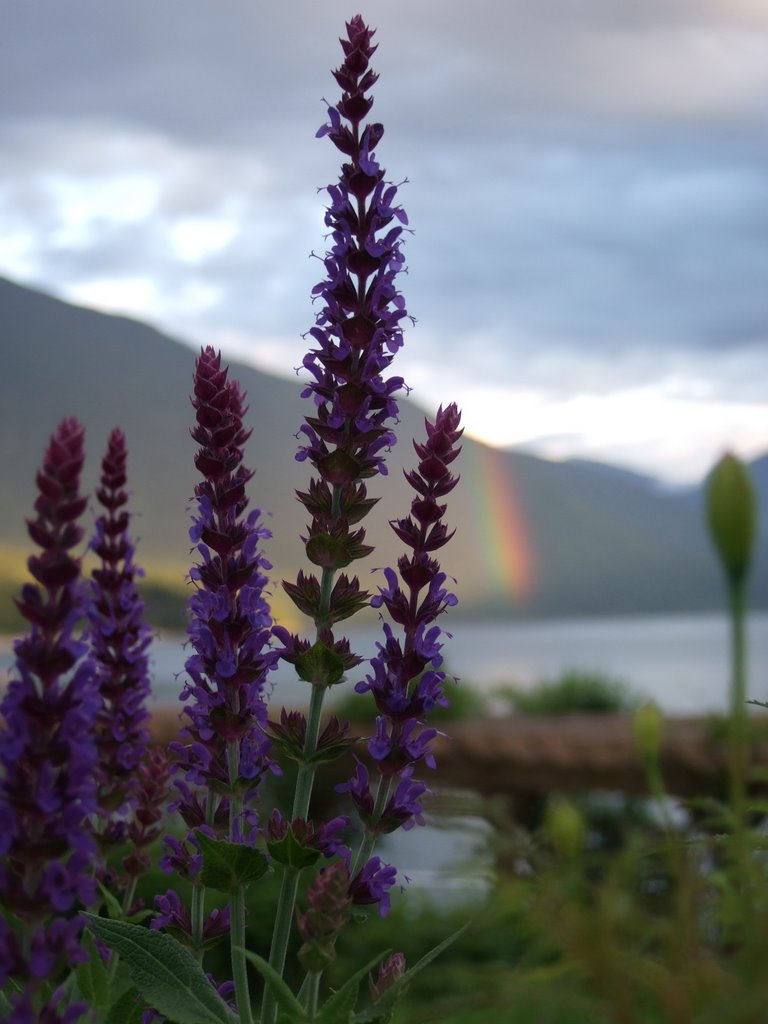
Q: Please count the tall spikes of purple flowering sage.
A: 5